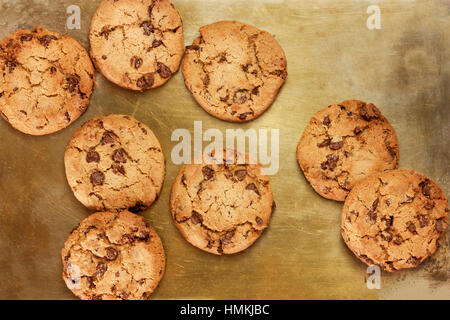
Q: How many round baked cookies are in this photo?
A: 8